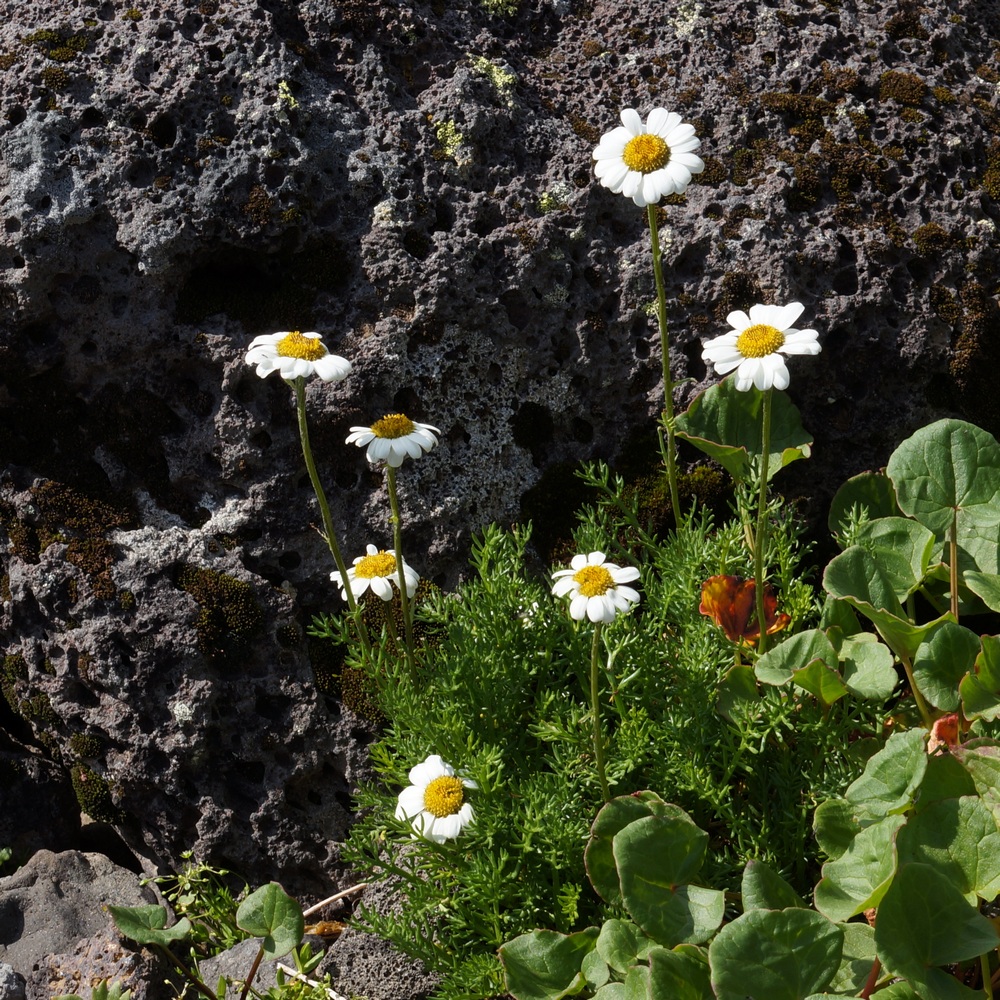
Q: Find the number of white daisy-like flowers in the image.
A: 7